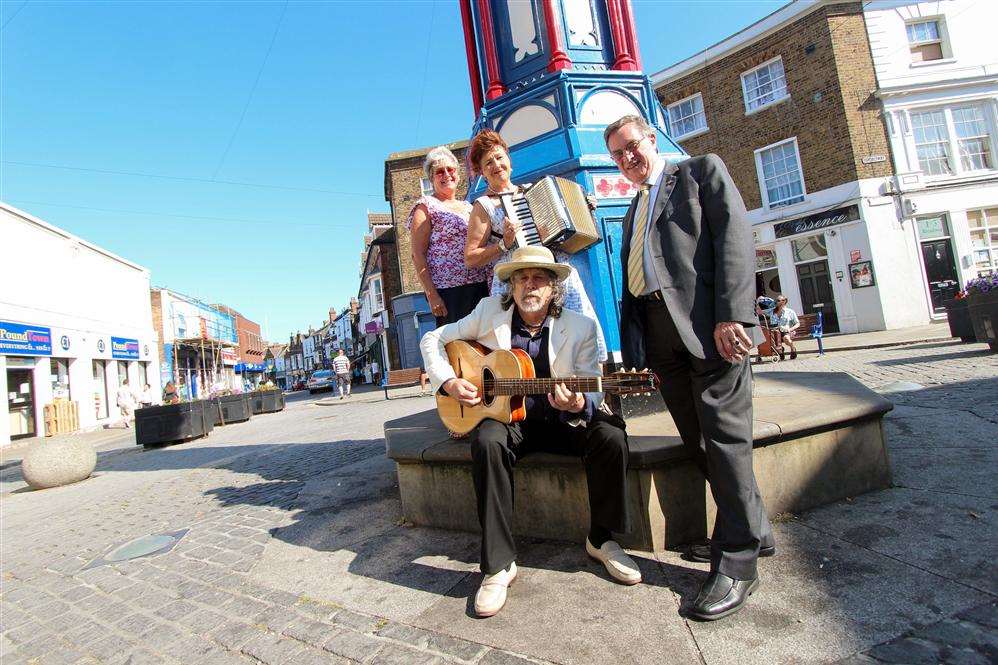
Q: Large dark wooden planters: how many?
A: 5